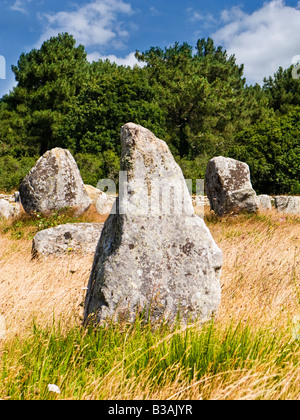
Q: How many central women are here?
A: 0